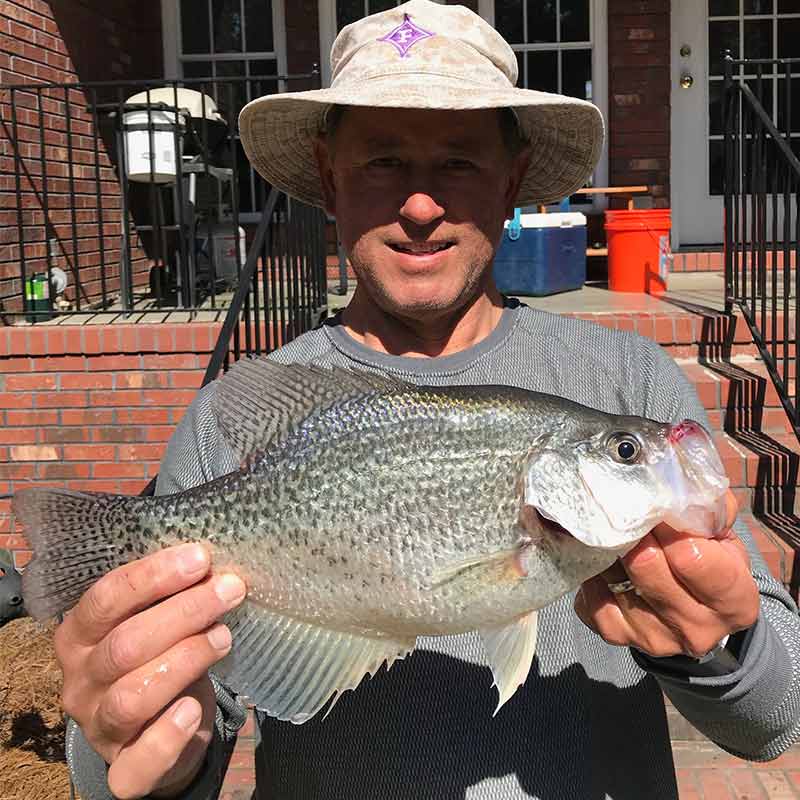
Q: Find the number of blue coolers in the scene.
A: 1